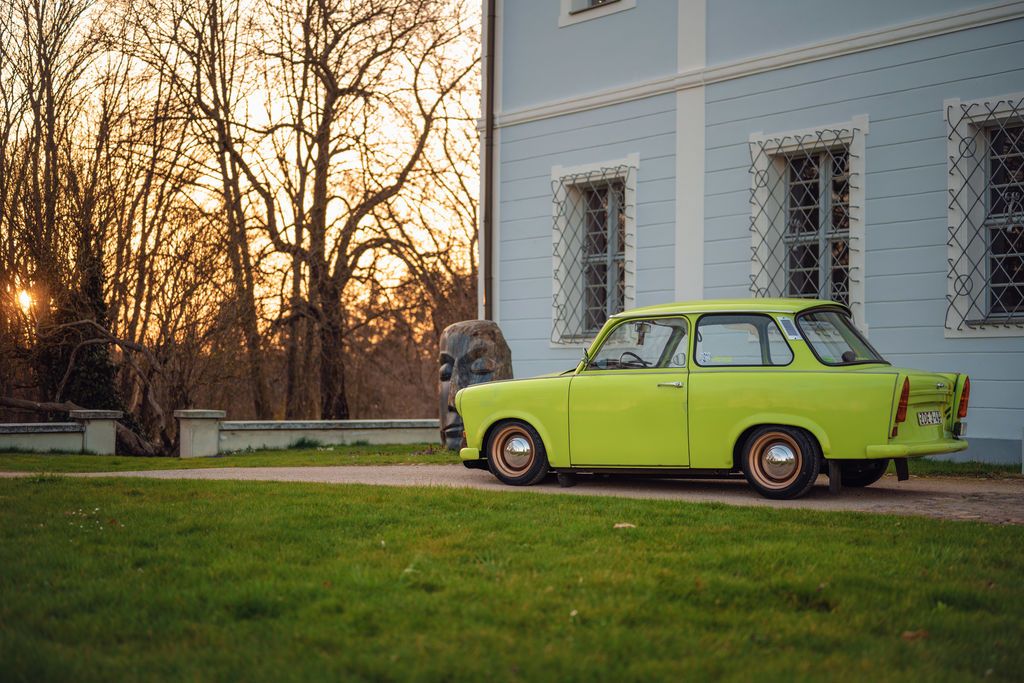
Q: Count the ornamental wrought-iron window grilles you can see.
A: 3